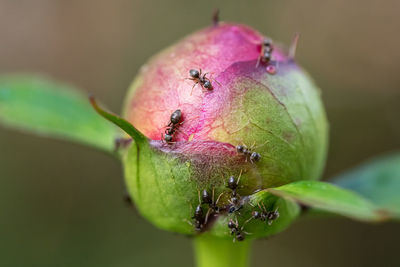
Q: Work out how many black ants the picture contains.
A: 9